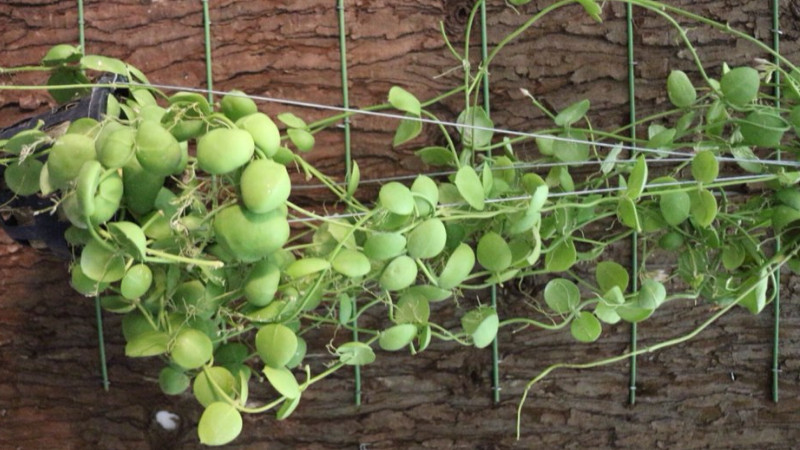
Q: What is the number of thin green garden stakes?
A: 6